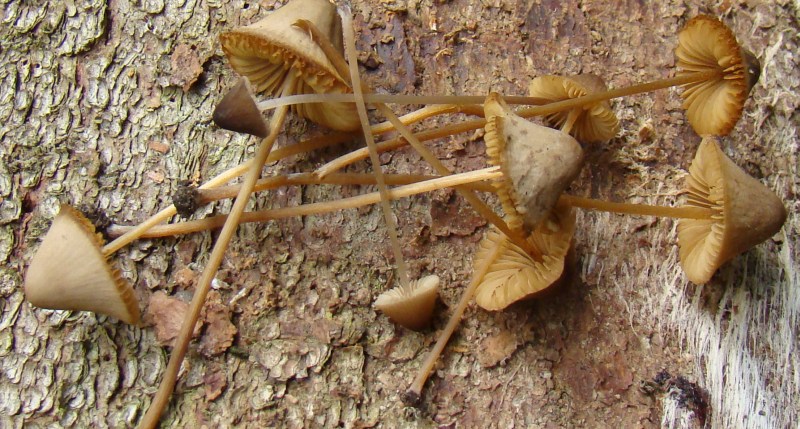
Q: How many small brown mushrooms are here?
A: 9